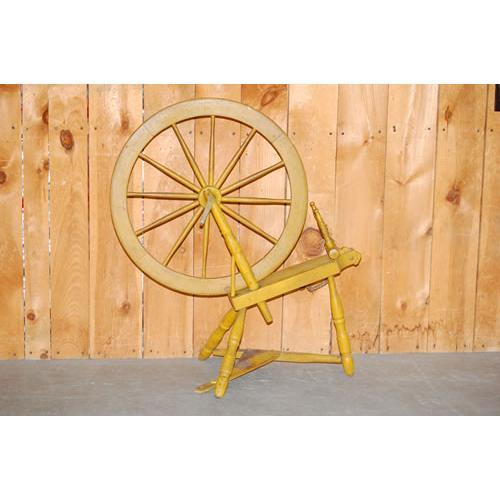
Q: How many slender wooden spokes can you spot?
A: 12